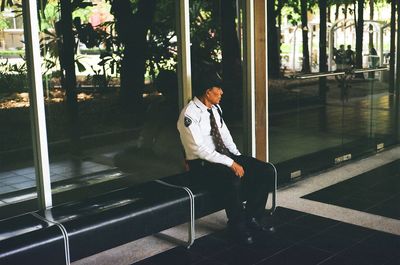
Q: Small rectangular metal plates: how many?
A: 3